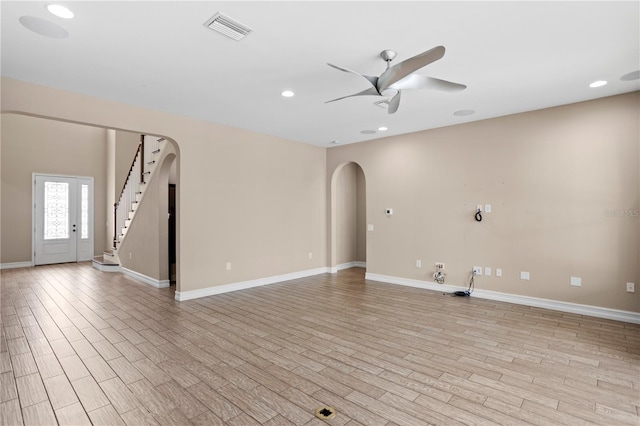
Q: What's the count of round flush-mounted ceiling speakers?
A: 4